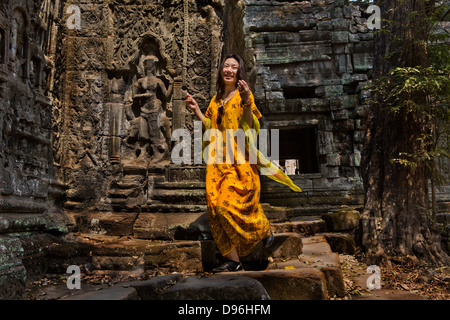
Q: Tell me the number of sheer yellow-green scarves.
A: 1